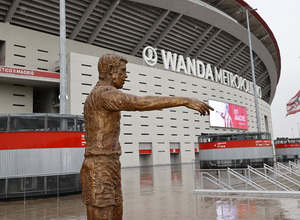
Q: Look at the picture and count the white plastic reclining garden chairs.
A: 0